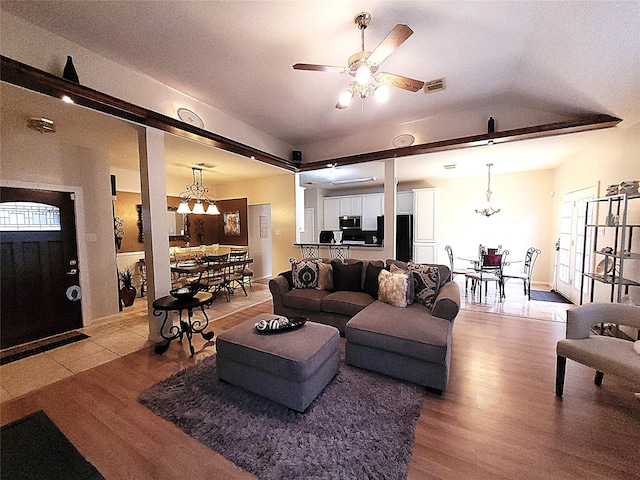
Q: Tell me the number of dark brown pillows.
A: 2